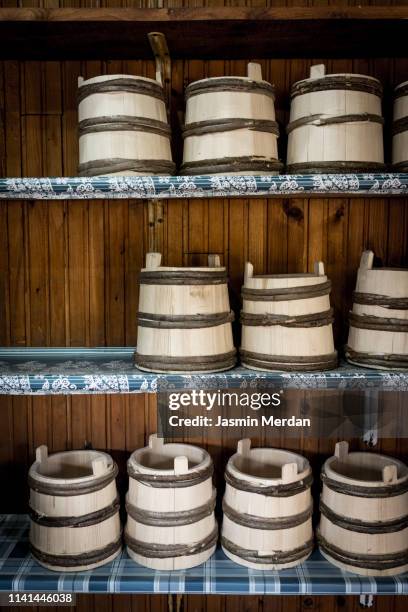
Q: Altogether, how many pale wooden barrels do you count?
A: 11